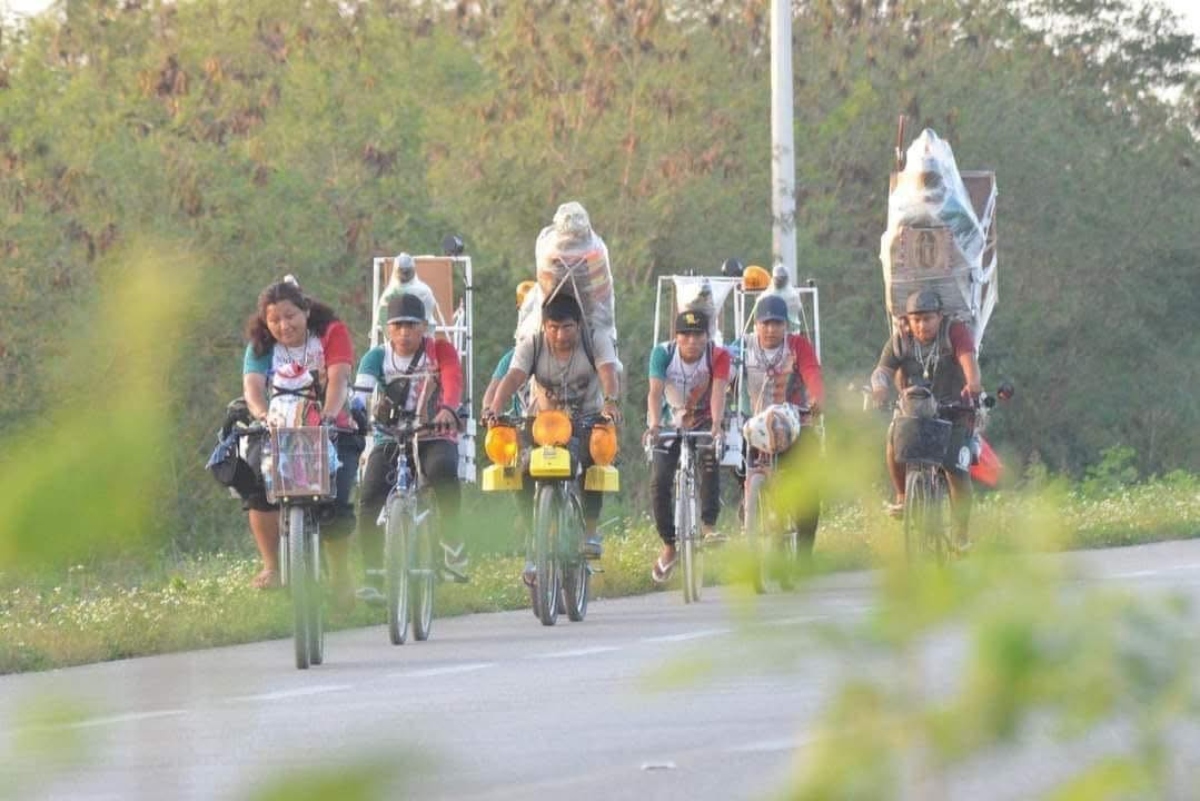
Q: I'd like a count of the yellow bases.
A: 3